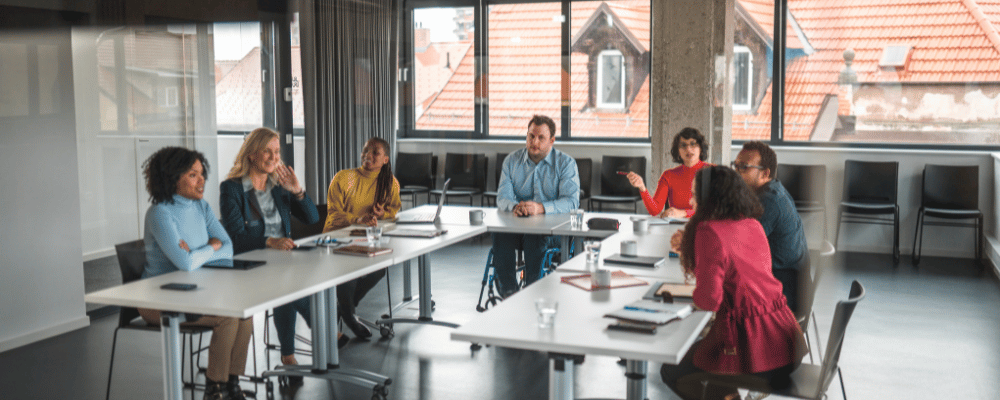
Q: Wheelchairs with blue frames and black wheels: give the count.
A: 1